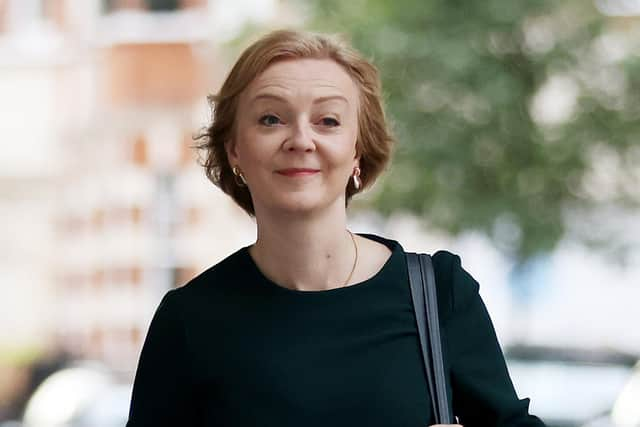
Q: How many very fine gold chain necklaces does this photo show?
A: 1